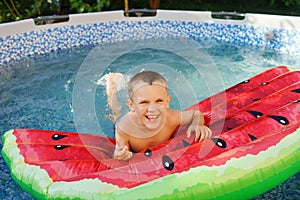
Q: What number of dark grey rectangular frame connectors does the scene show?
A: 3